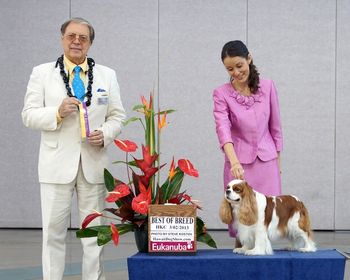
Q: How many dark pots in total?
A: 1